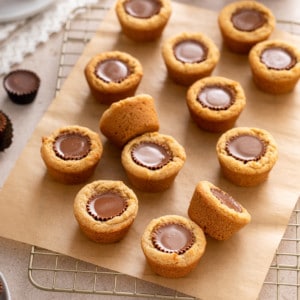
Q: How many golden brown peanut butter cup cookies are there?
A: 13